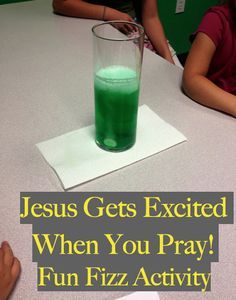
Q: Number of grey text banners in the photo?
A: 3